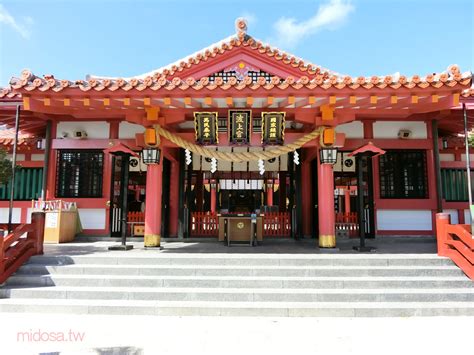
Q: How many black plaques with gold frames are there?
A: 3